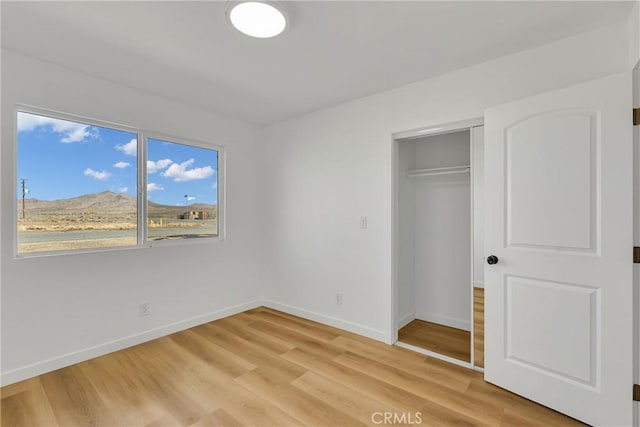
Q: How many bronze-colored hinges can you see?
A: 3